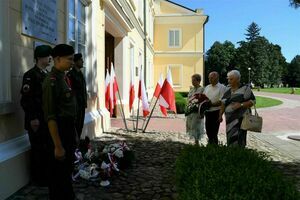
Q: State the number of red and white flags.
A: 6